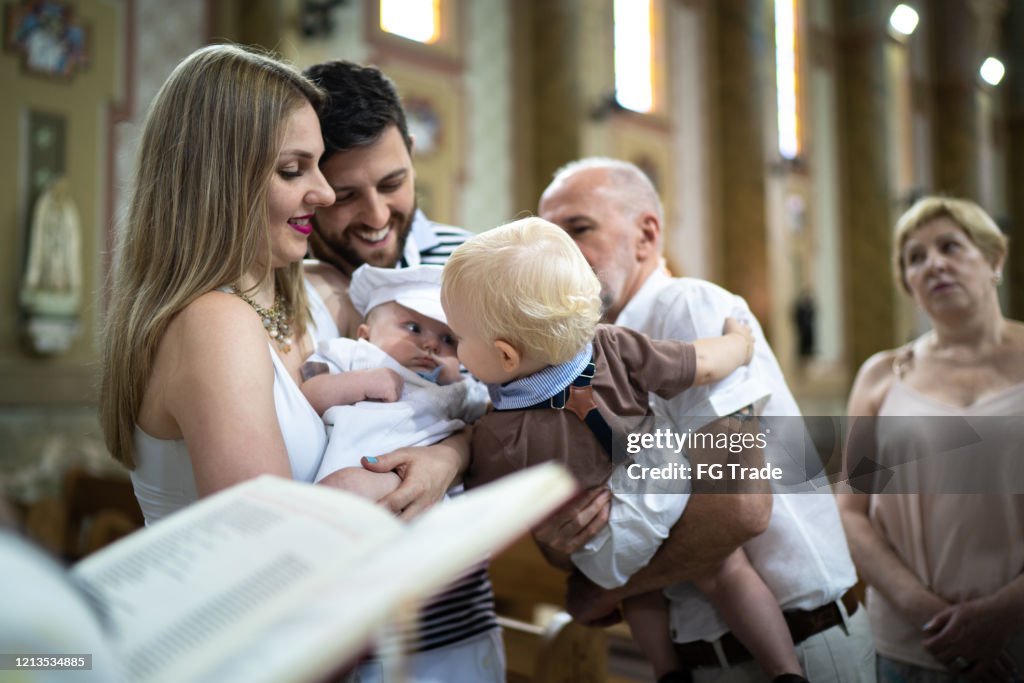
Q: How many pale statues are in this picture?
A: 1